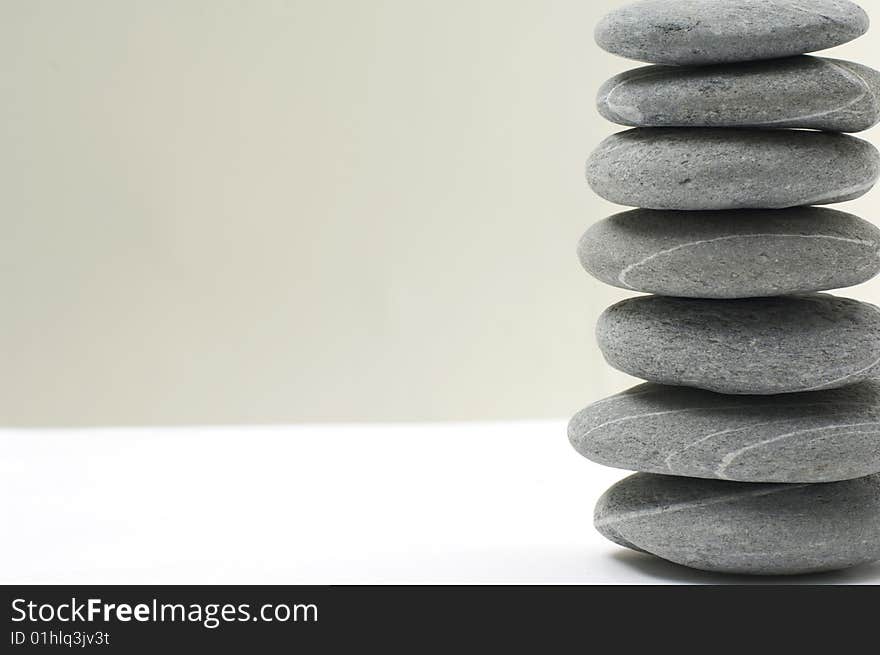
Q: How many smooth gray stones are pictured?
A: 7